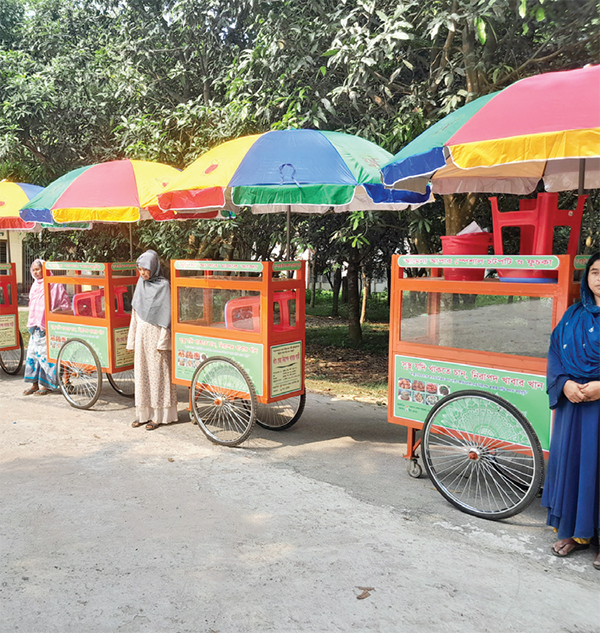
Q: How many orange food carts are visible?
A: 4